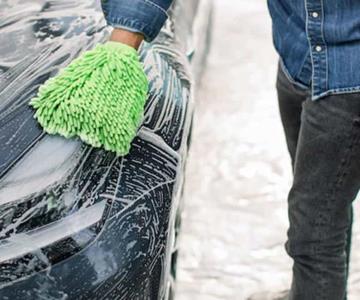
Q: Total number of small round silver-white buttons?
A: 2